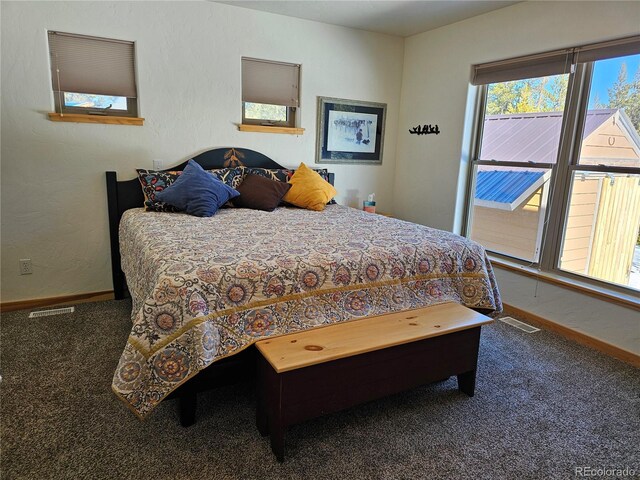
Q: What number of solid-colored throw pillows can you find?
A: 3